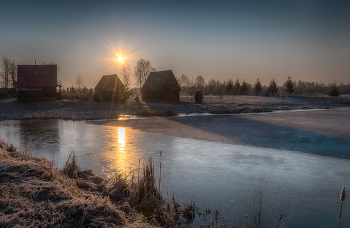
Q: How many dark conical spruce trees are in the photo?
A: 7